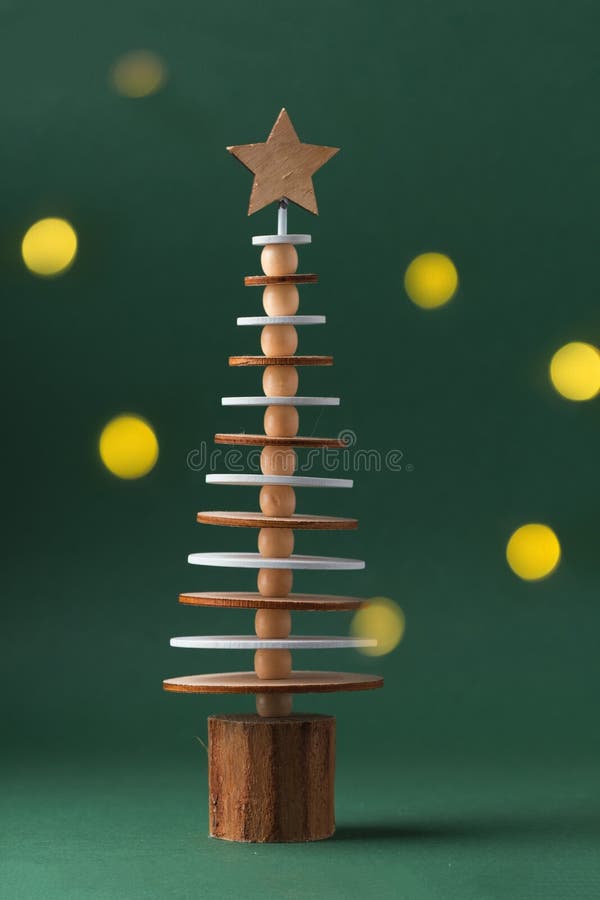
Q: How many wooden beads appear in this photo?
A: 12